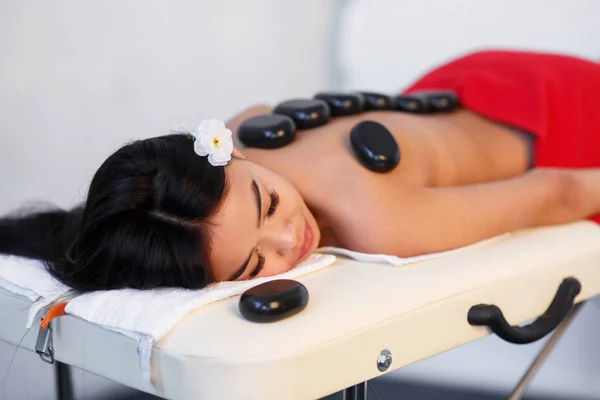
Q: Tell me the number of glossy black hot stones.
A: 8